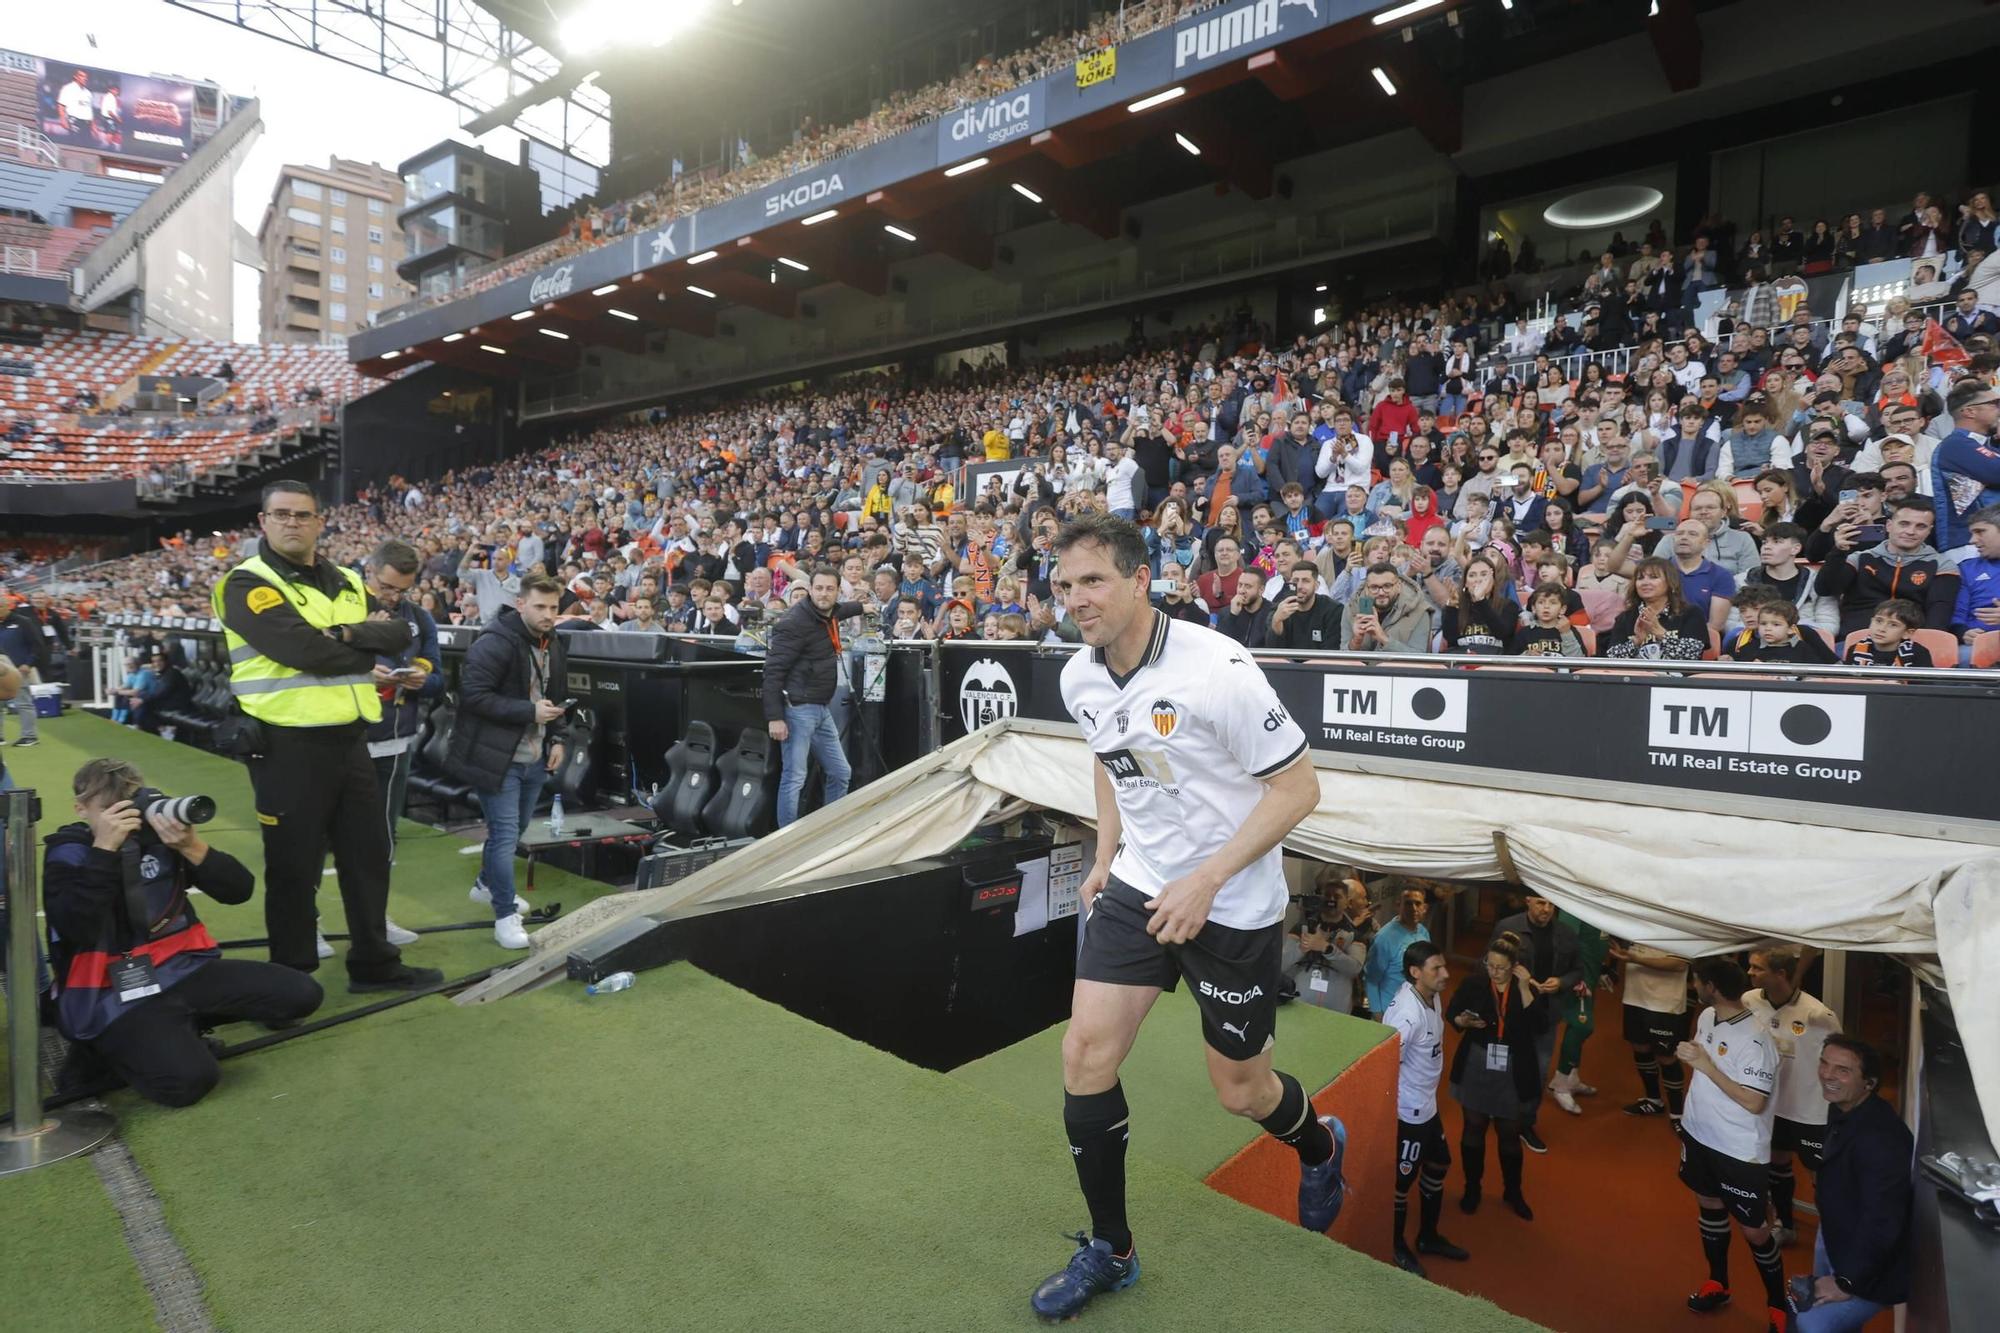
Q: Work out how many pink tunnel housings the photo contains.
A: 0